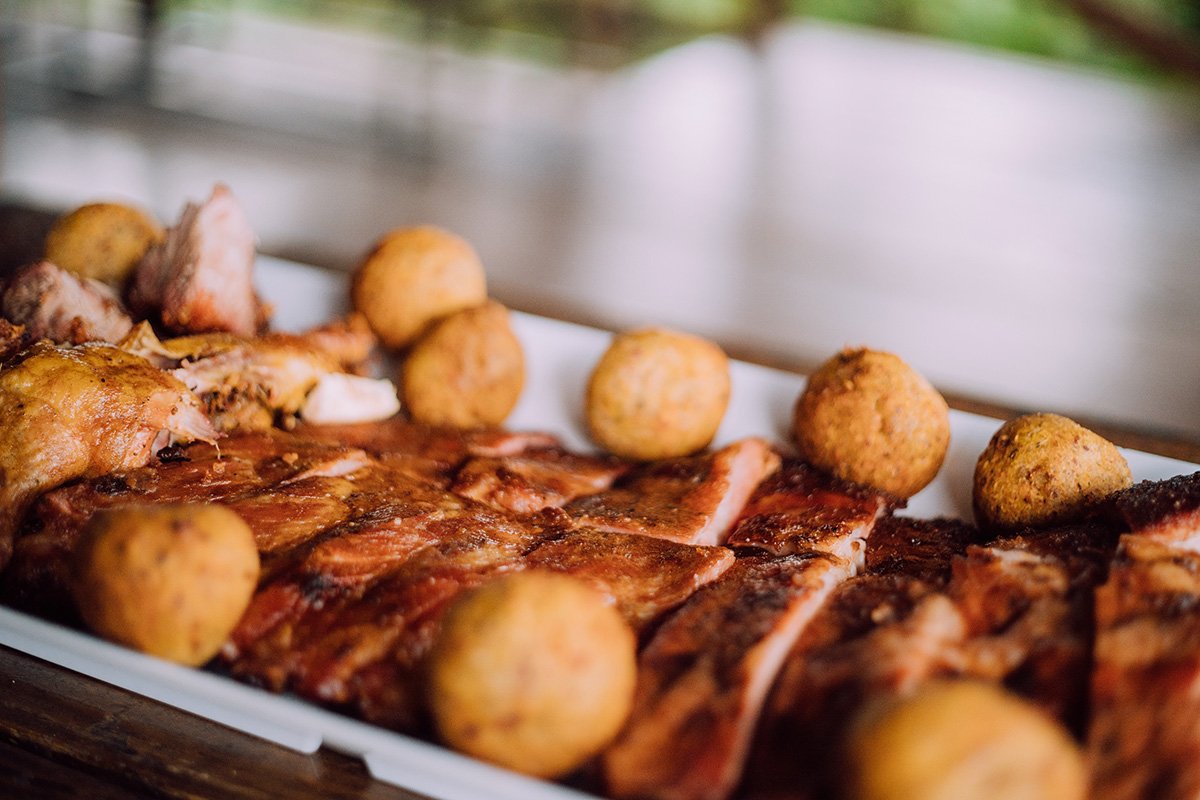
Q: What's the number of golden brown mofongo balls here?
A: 9